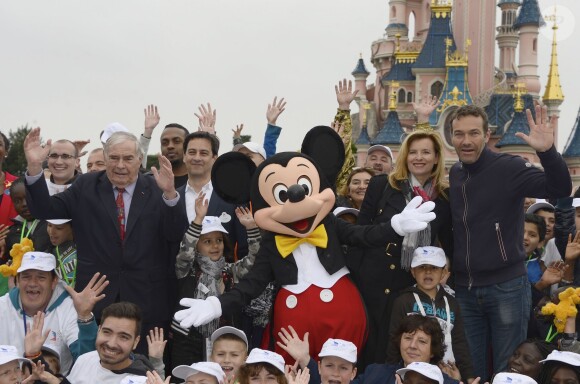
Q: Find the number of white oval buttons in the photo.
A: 2